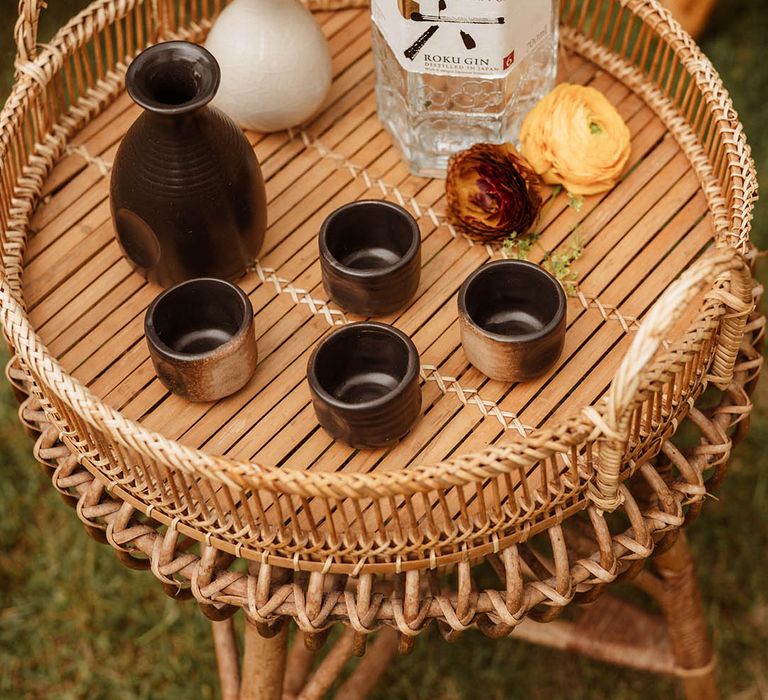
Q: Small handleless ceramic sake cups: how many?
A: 4